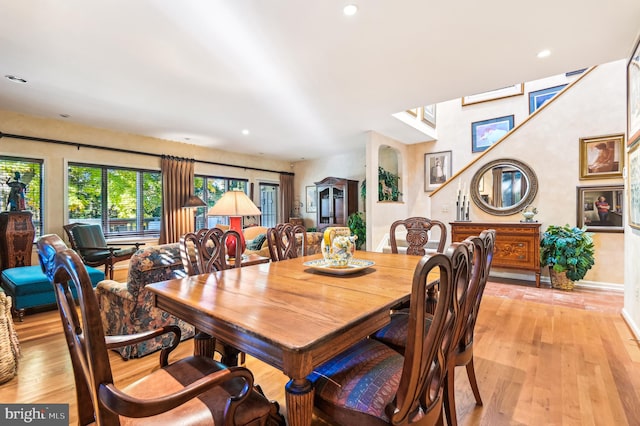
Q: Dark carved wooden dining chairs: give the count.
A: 6